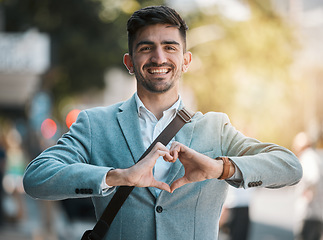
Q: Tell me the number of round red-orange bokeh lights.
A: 2